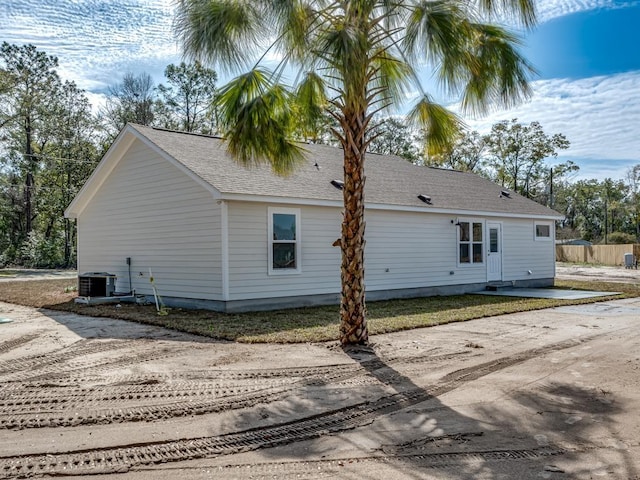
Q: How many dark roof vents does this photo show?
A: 3